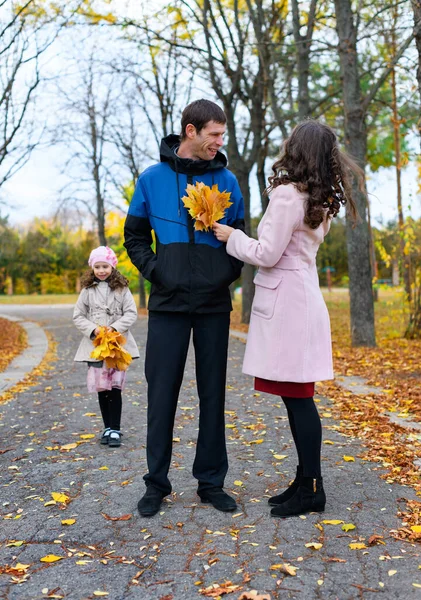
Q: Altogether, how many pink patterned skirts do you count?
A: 1